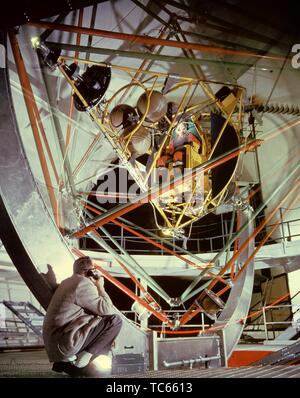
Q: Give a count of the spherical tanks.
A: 3